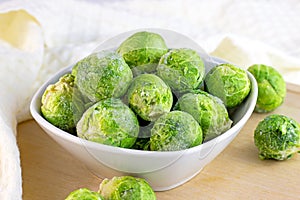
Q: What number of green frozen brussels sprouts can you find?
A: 13